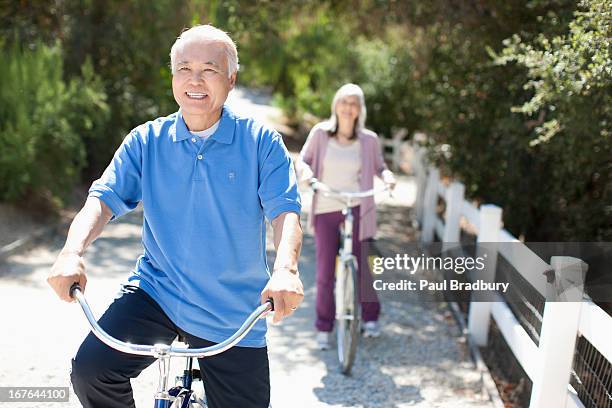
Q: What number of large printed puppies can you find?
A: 0